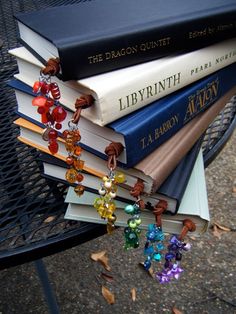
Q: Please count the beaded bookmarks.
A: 6